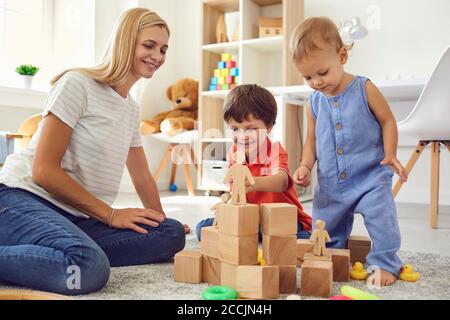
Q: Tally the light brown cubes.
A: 15